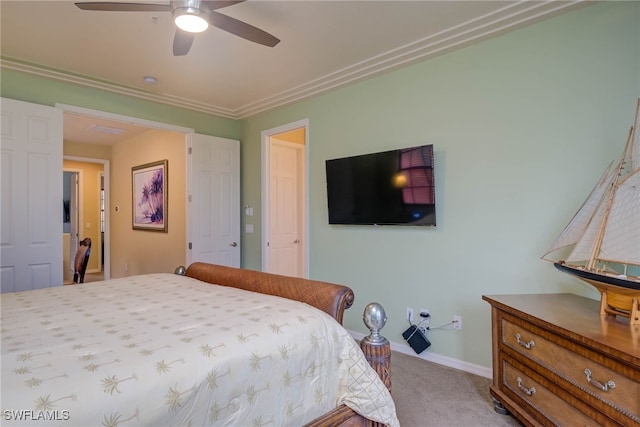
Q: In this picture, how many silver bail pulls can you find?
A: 3